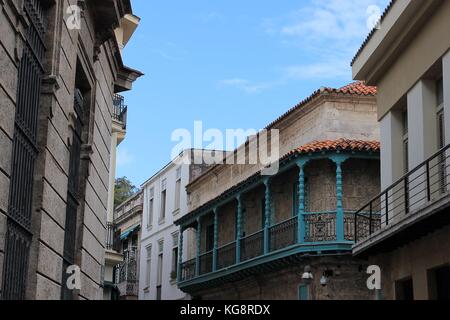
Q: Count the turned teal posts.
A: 7